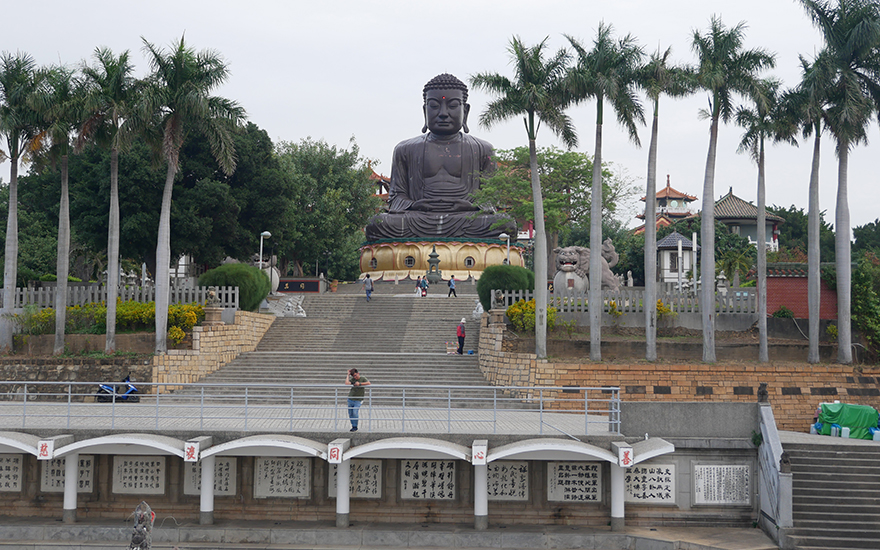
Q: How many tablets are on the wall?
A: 11